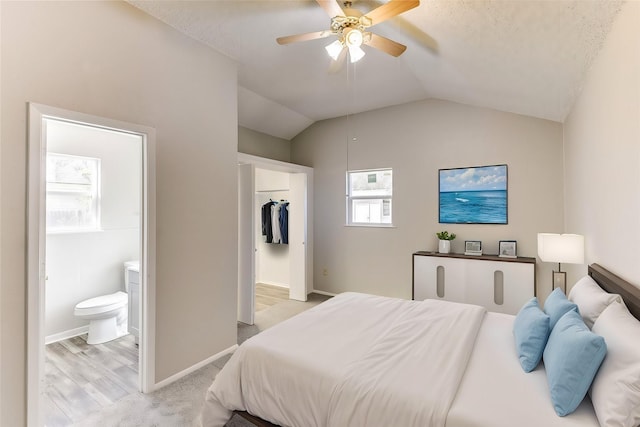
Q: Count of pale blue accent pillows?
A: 3